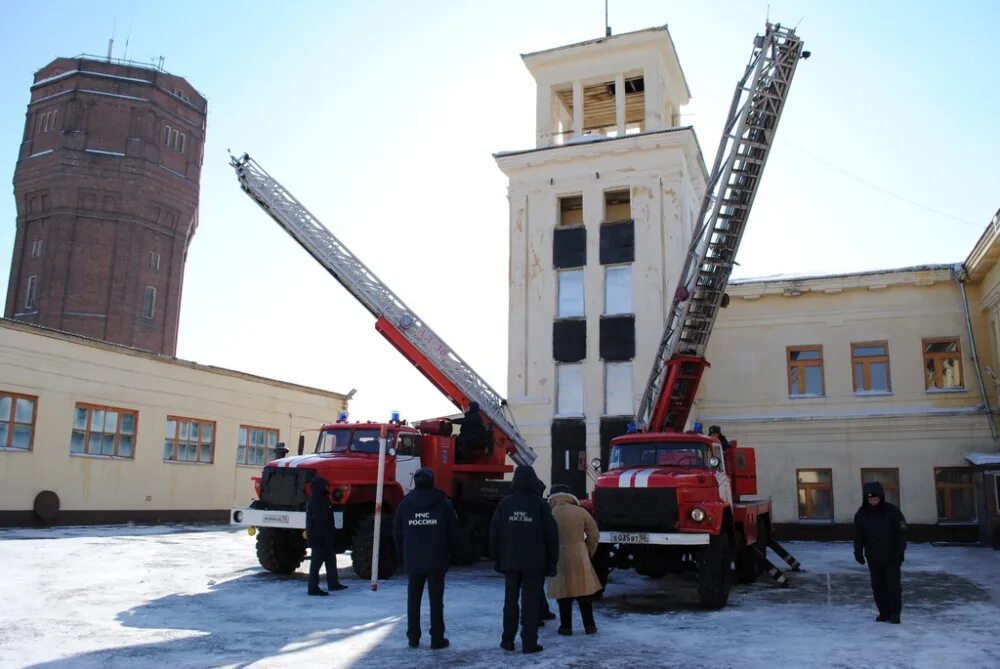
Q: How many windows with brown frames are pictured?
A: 10